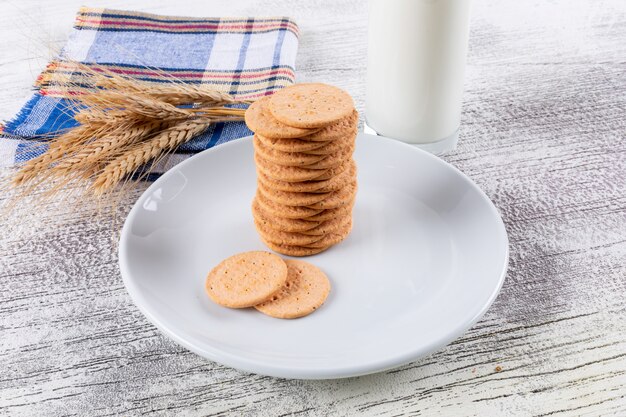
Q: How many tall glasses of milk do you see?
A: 1